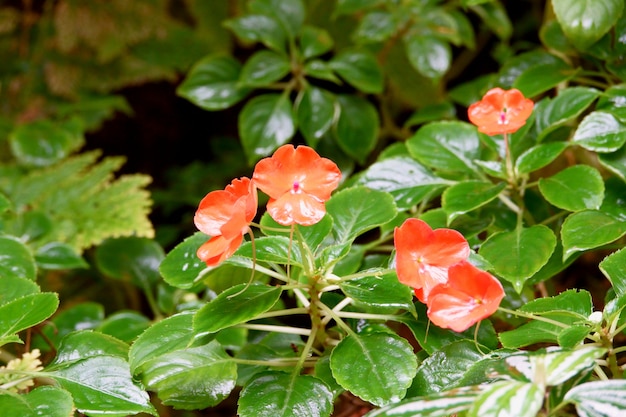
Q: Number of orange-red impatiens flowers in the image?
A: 5